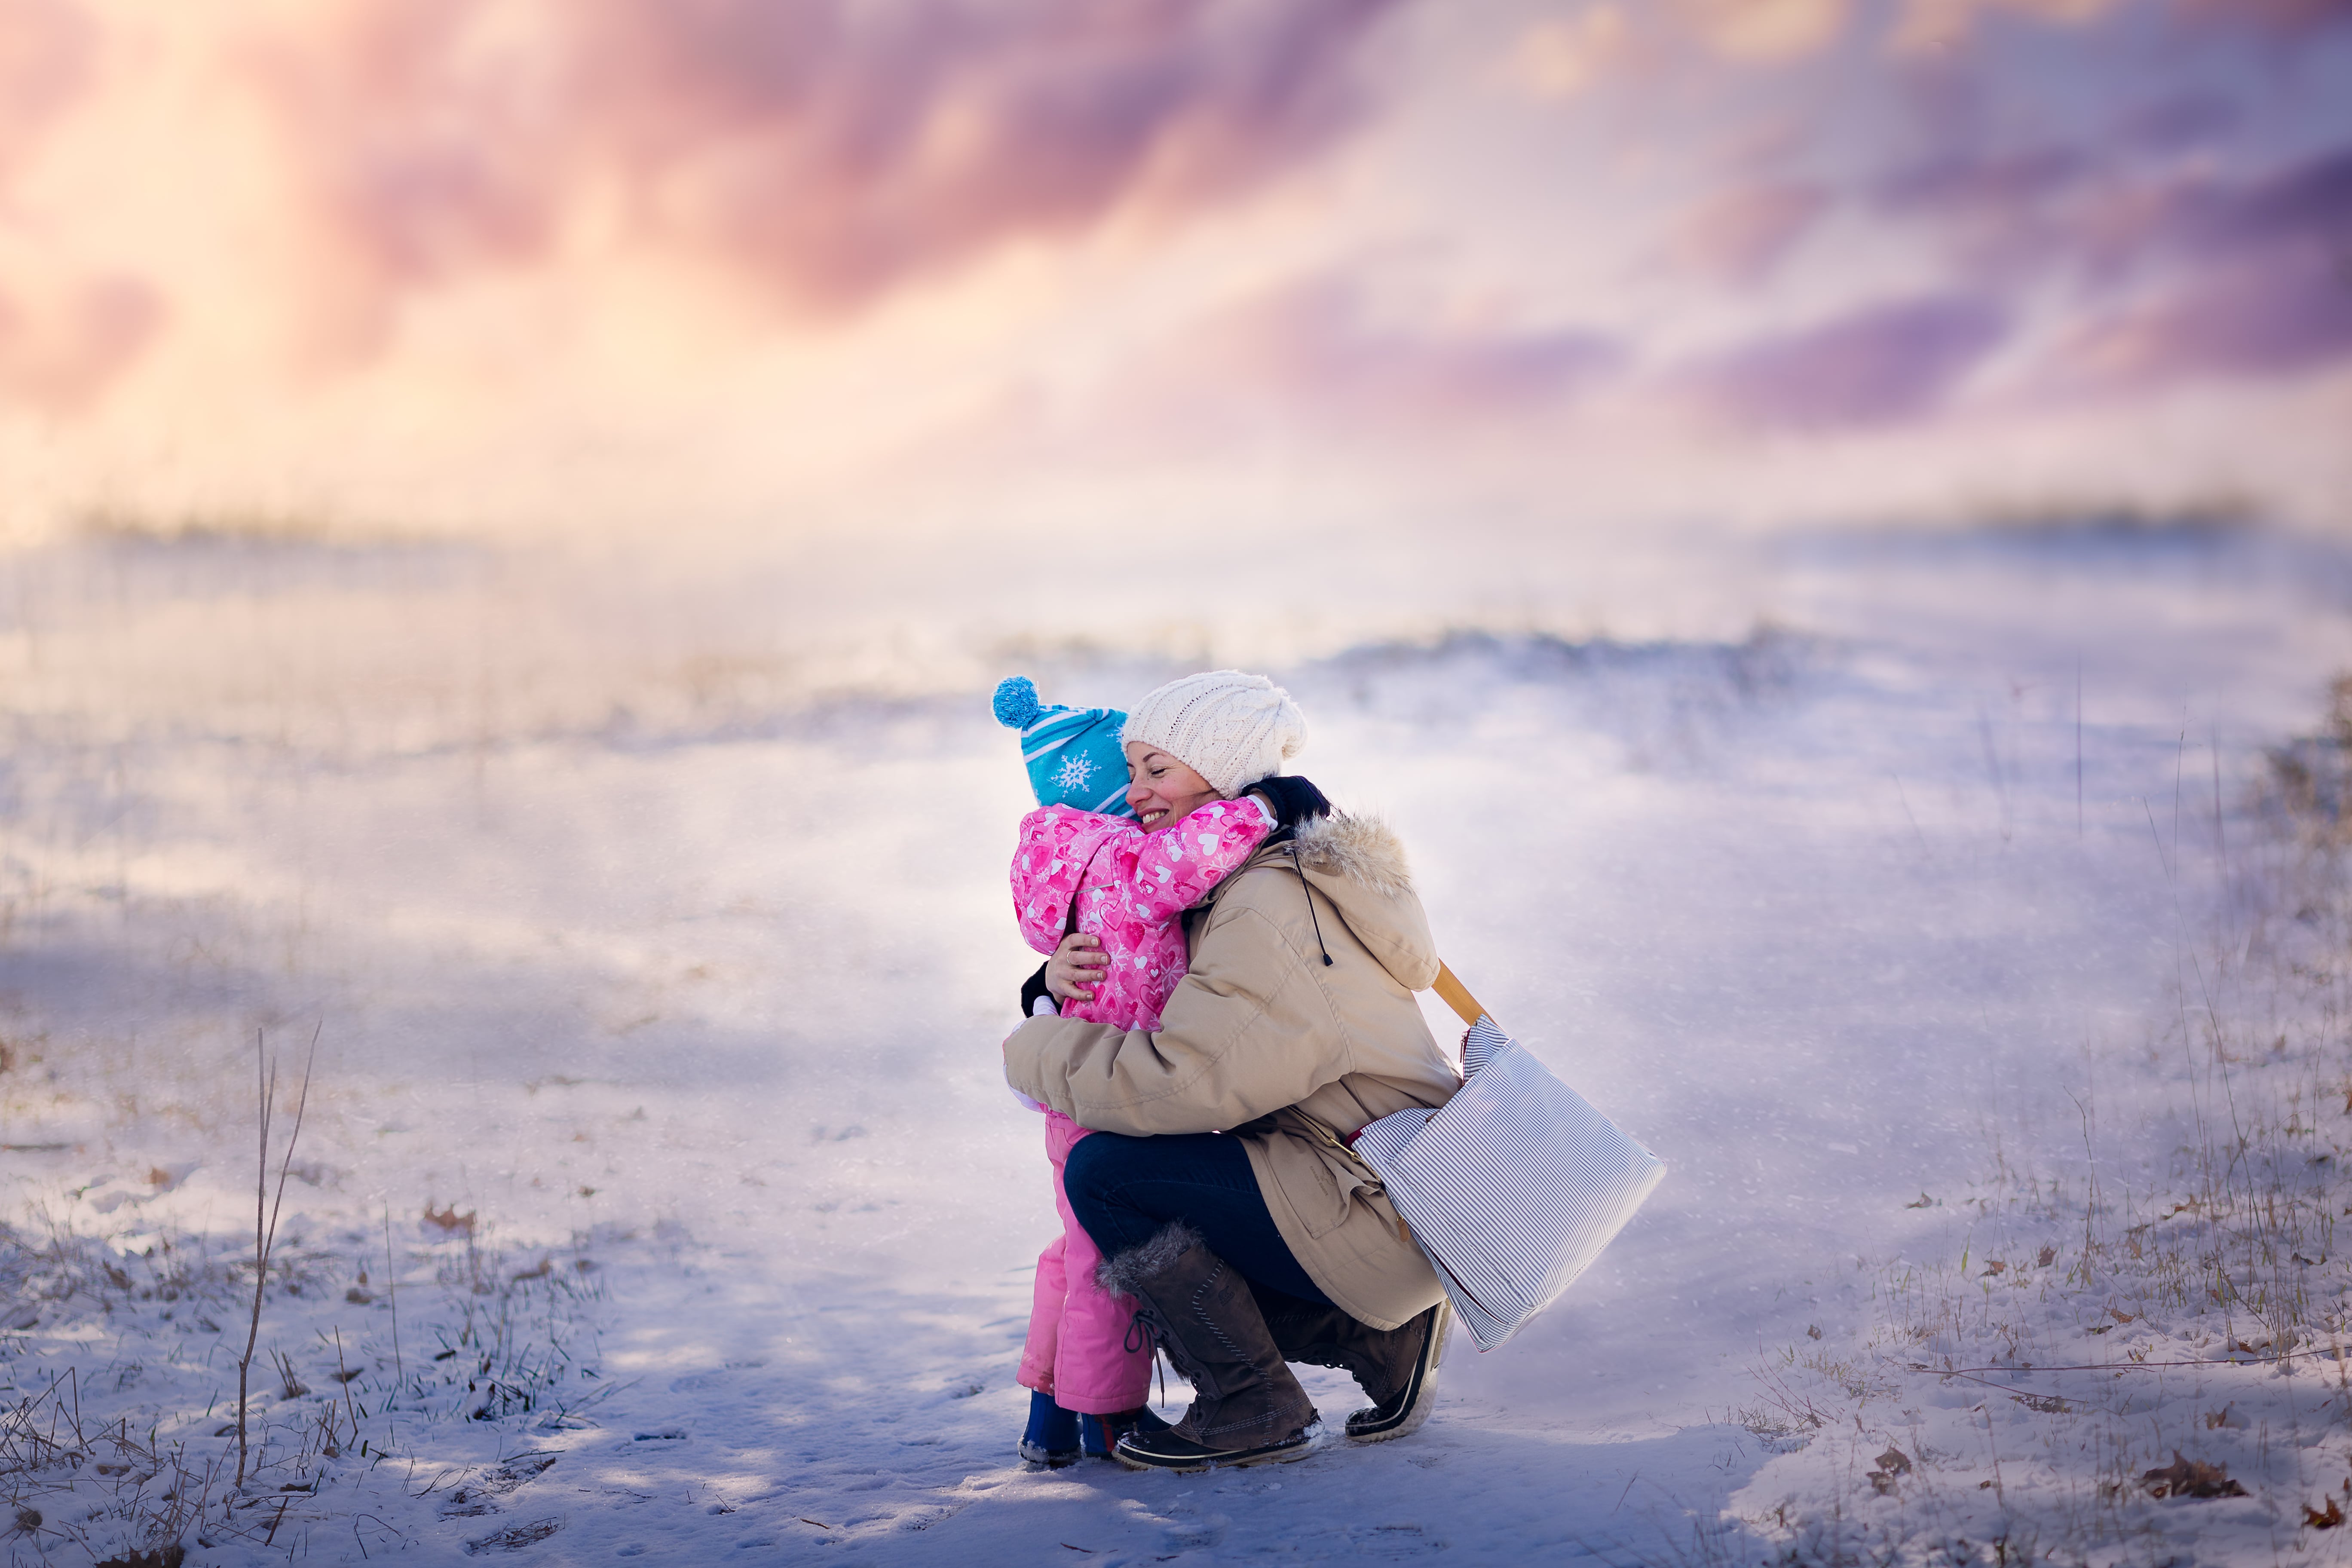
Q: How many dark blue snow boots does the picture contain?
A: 2